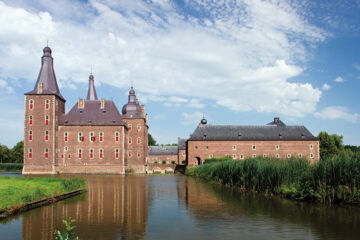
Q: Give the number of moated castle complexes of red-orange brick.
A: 1